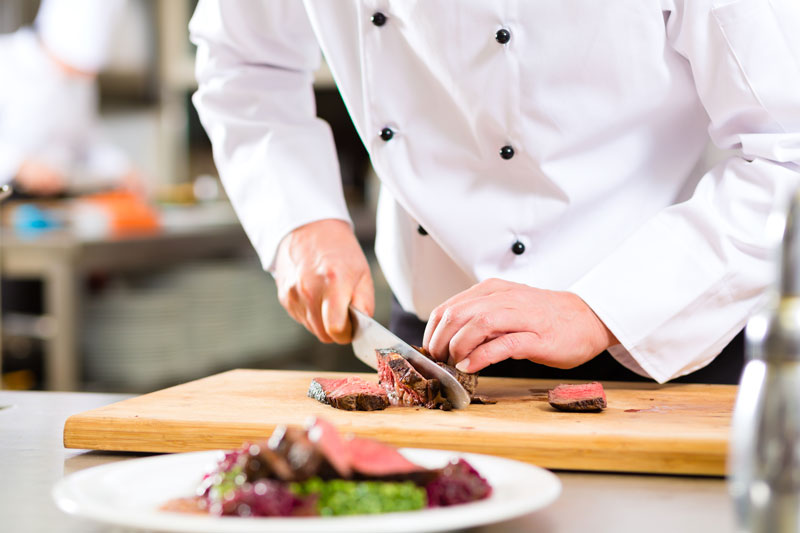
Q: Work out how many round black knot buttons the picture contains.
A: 6